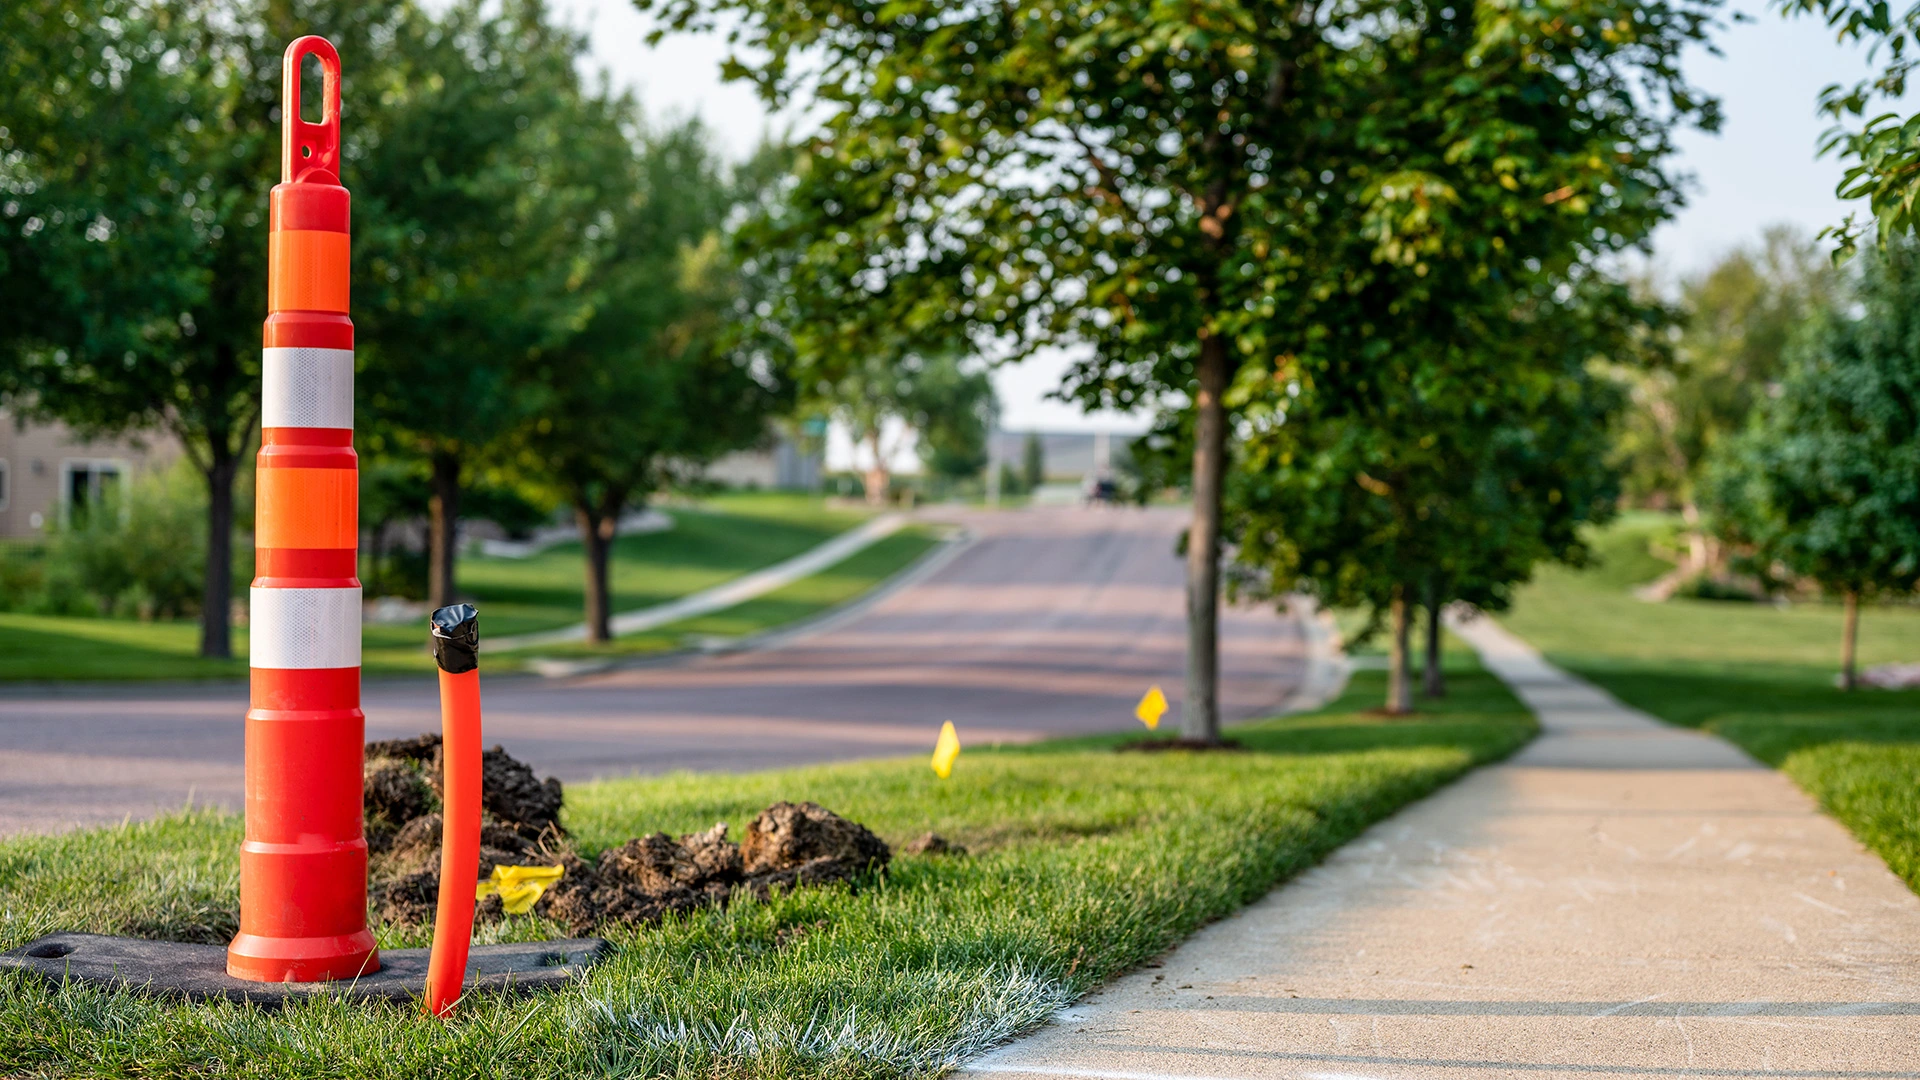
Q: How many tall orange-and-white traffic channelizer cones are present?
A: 1